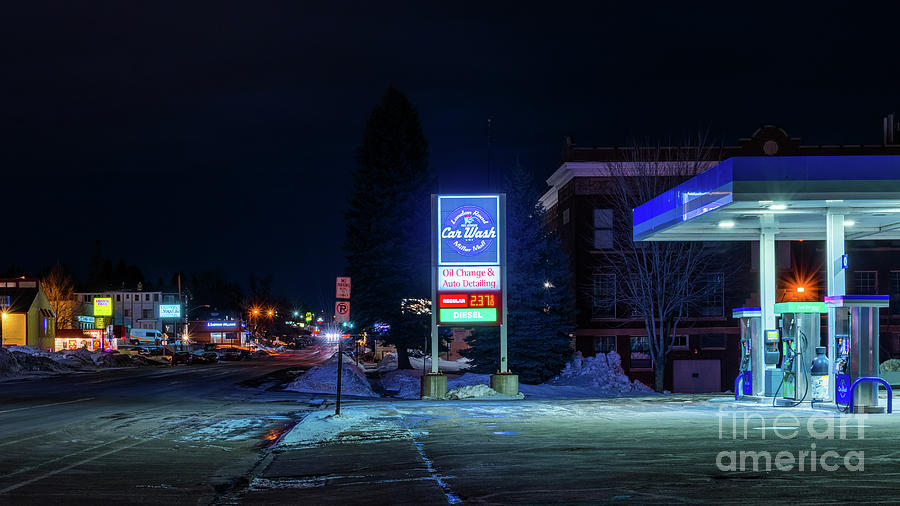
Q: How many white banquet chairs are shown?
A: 0